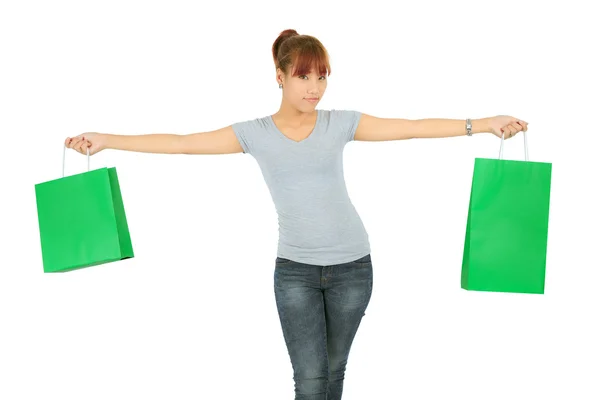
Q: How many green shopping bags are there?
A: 2